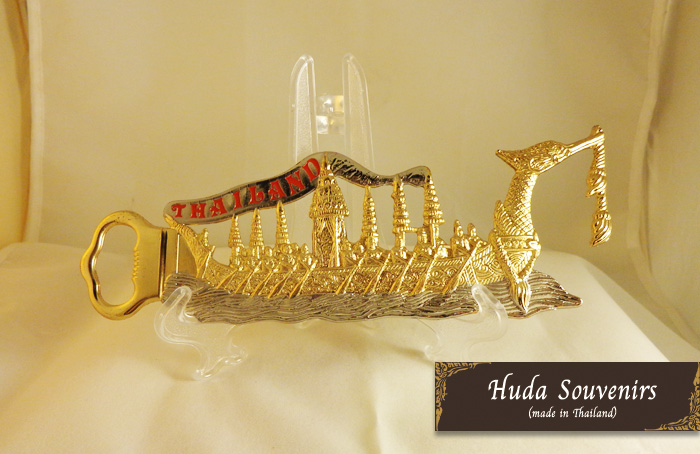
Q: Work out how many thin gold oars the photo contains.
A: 11